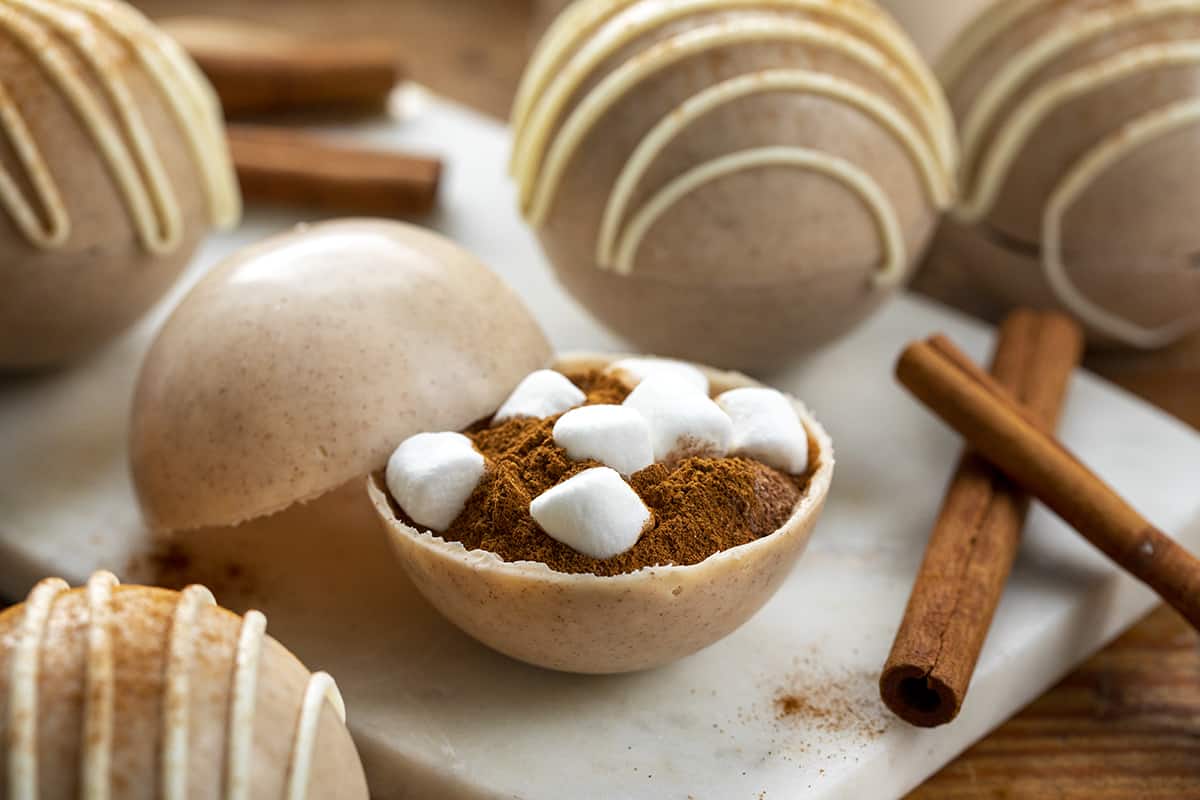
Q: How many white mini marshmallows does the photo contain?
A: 7